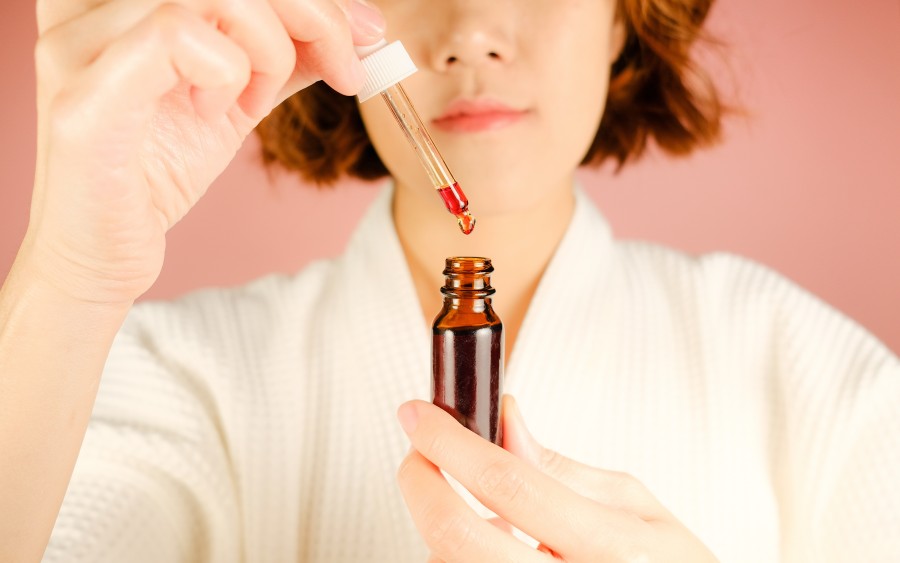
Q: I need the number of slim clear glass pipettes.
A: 1